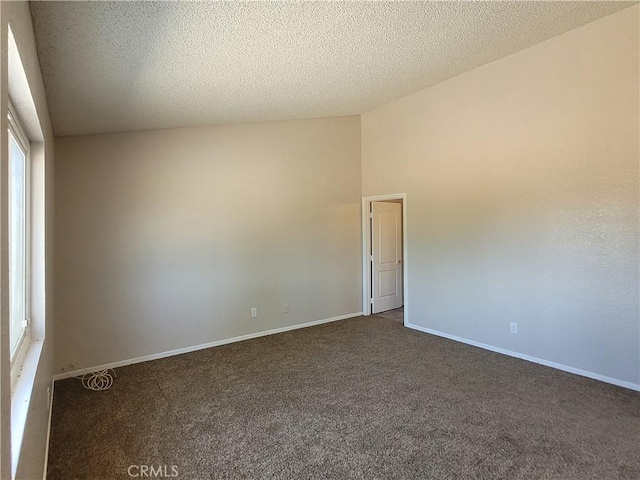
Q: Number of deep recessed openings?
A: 1